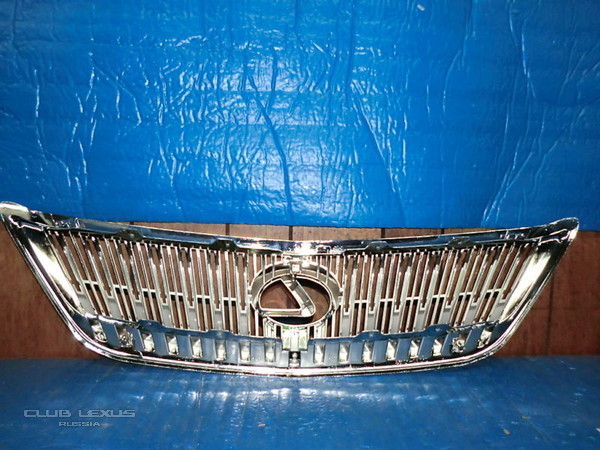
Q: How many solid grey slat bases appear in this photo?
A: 14